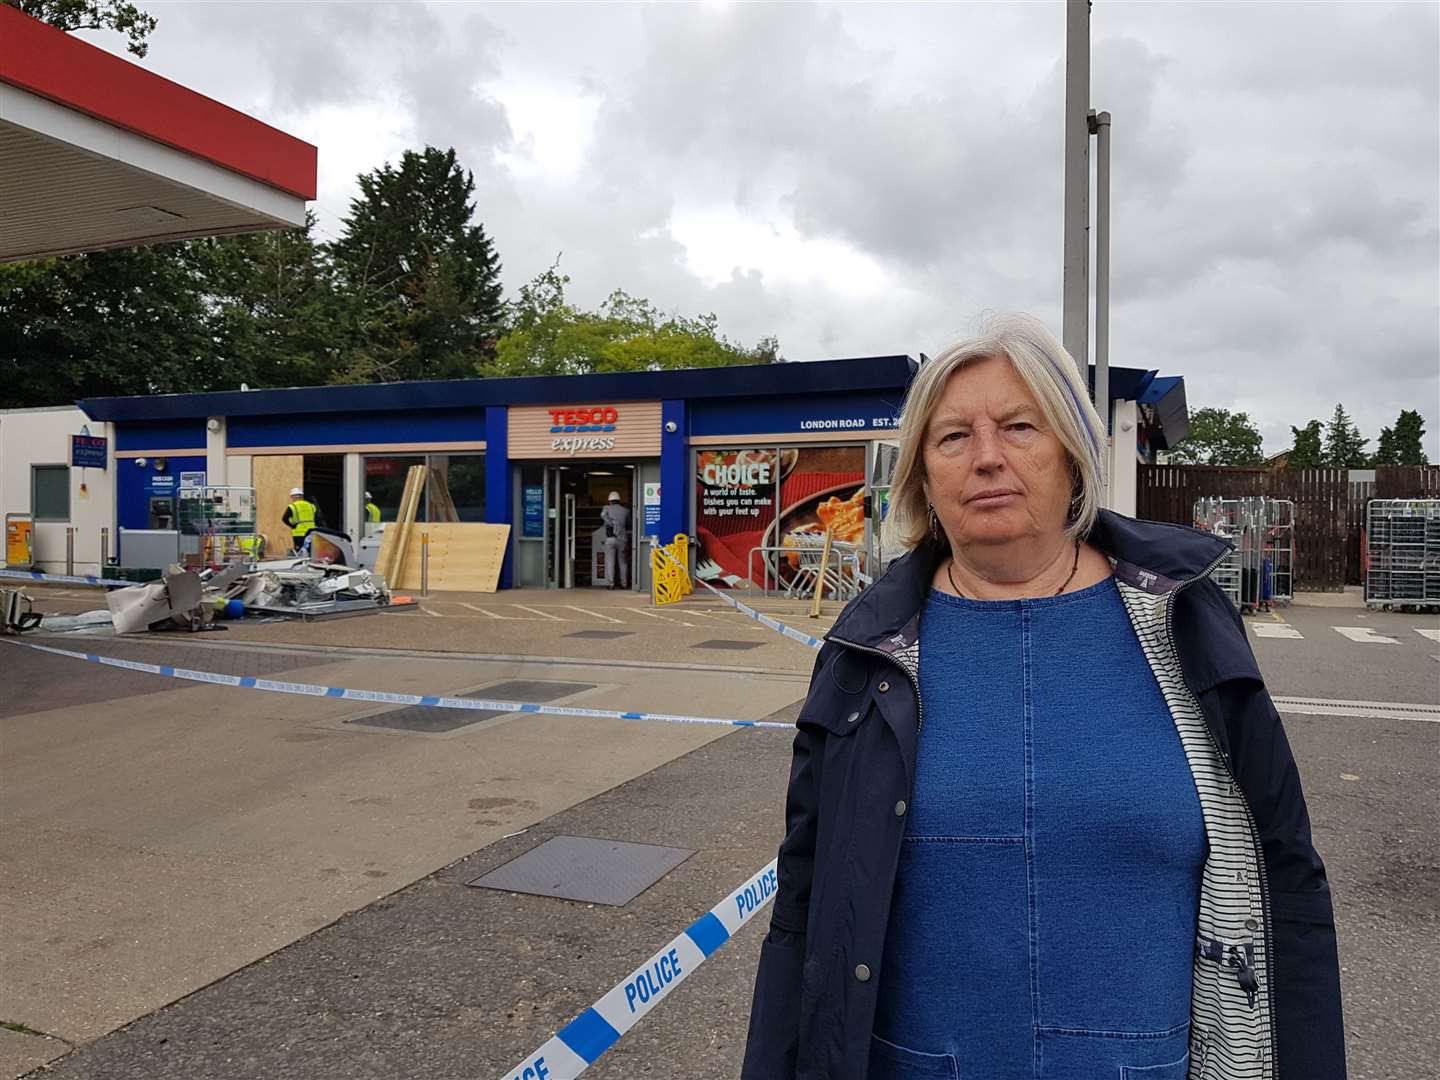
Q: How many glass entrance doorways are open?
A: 1